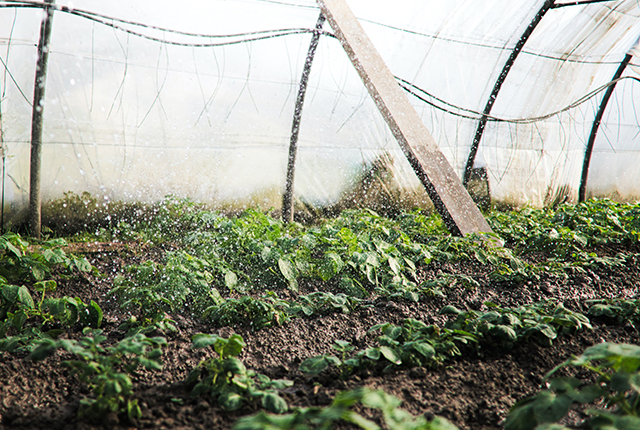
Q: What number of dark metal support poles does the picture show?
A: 4